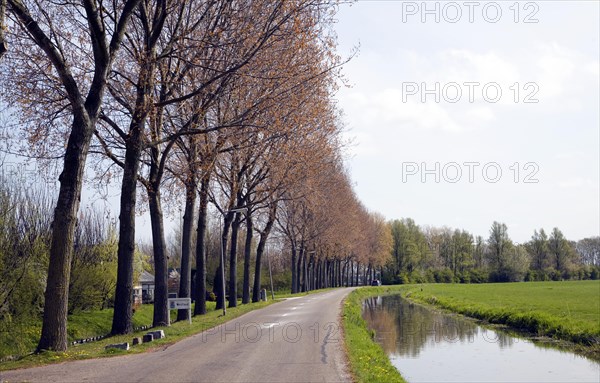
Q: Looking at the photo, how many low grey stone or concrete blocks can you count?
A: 4